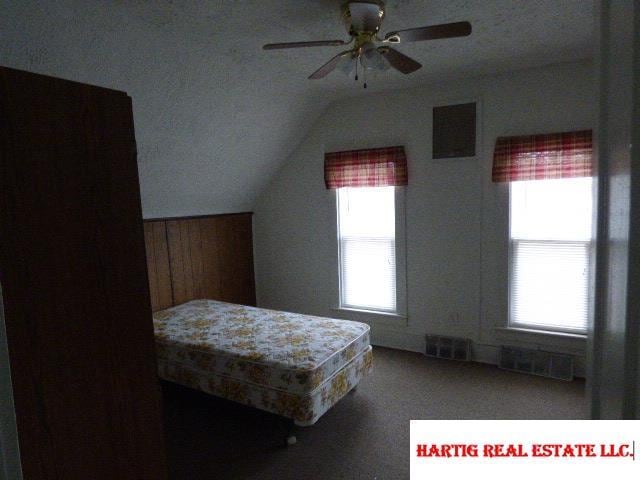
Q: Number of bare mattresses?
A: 1